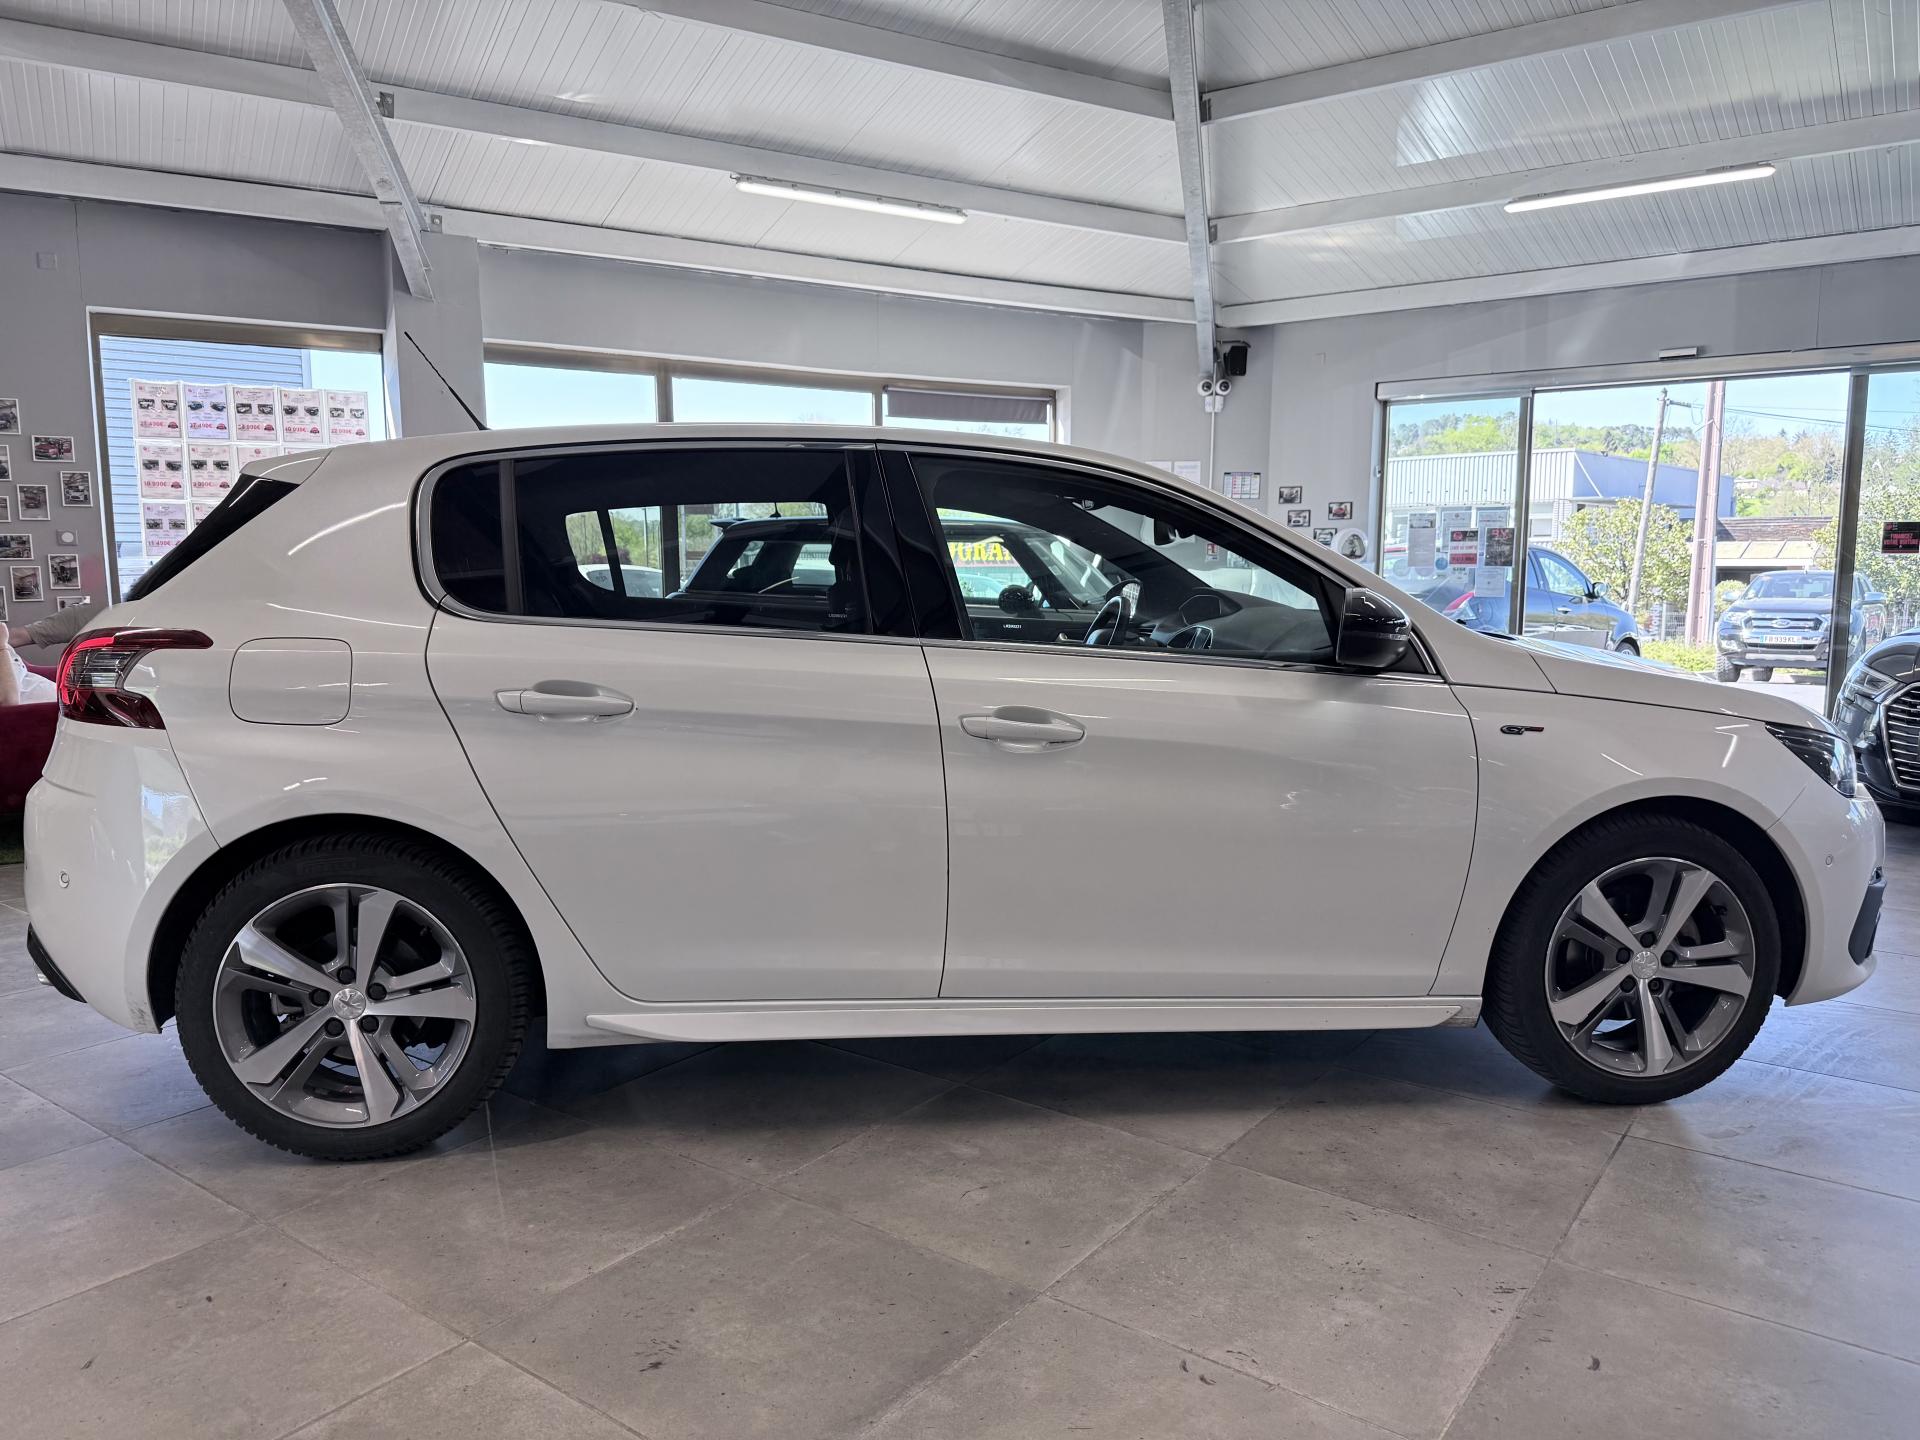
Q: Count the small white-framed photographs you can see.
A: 11